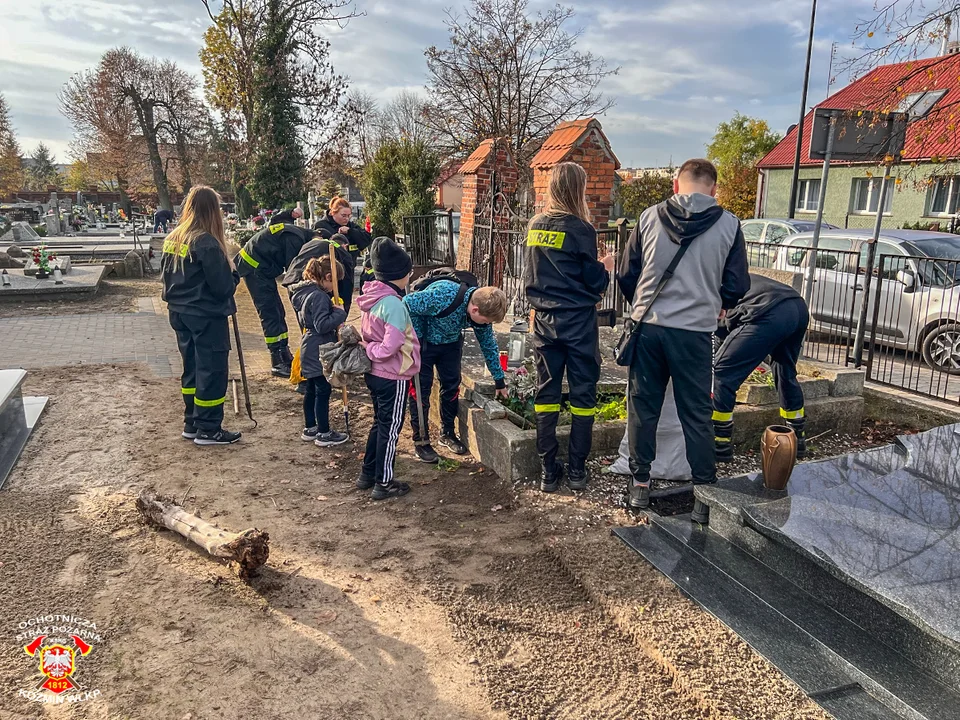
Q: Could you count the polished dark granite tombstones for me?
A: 2